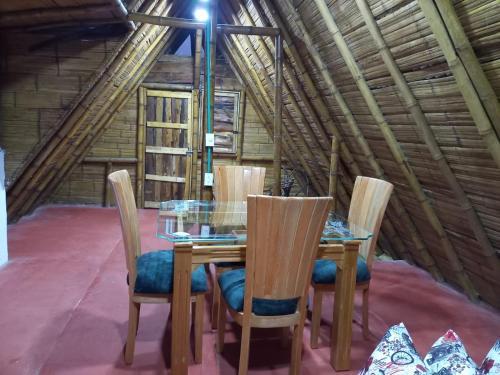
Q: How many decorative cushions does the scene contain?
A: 3